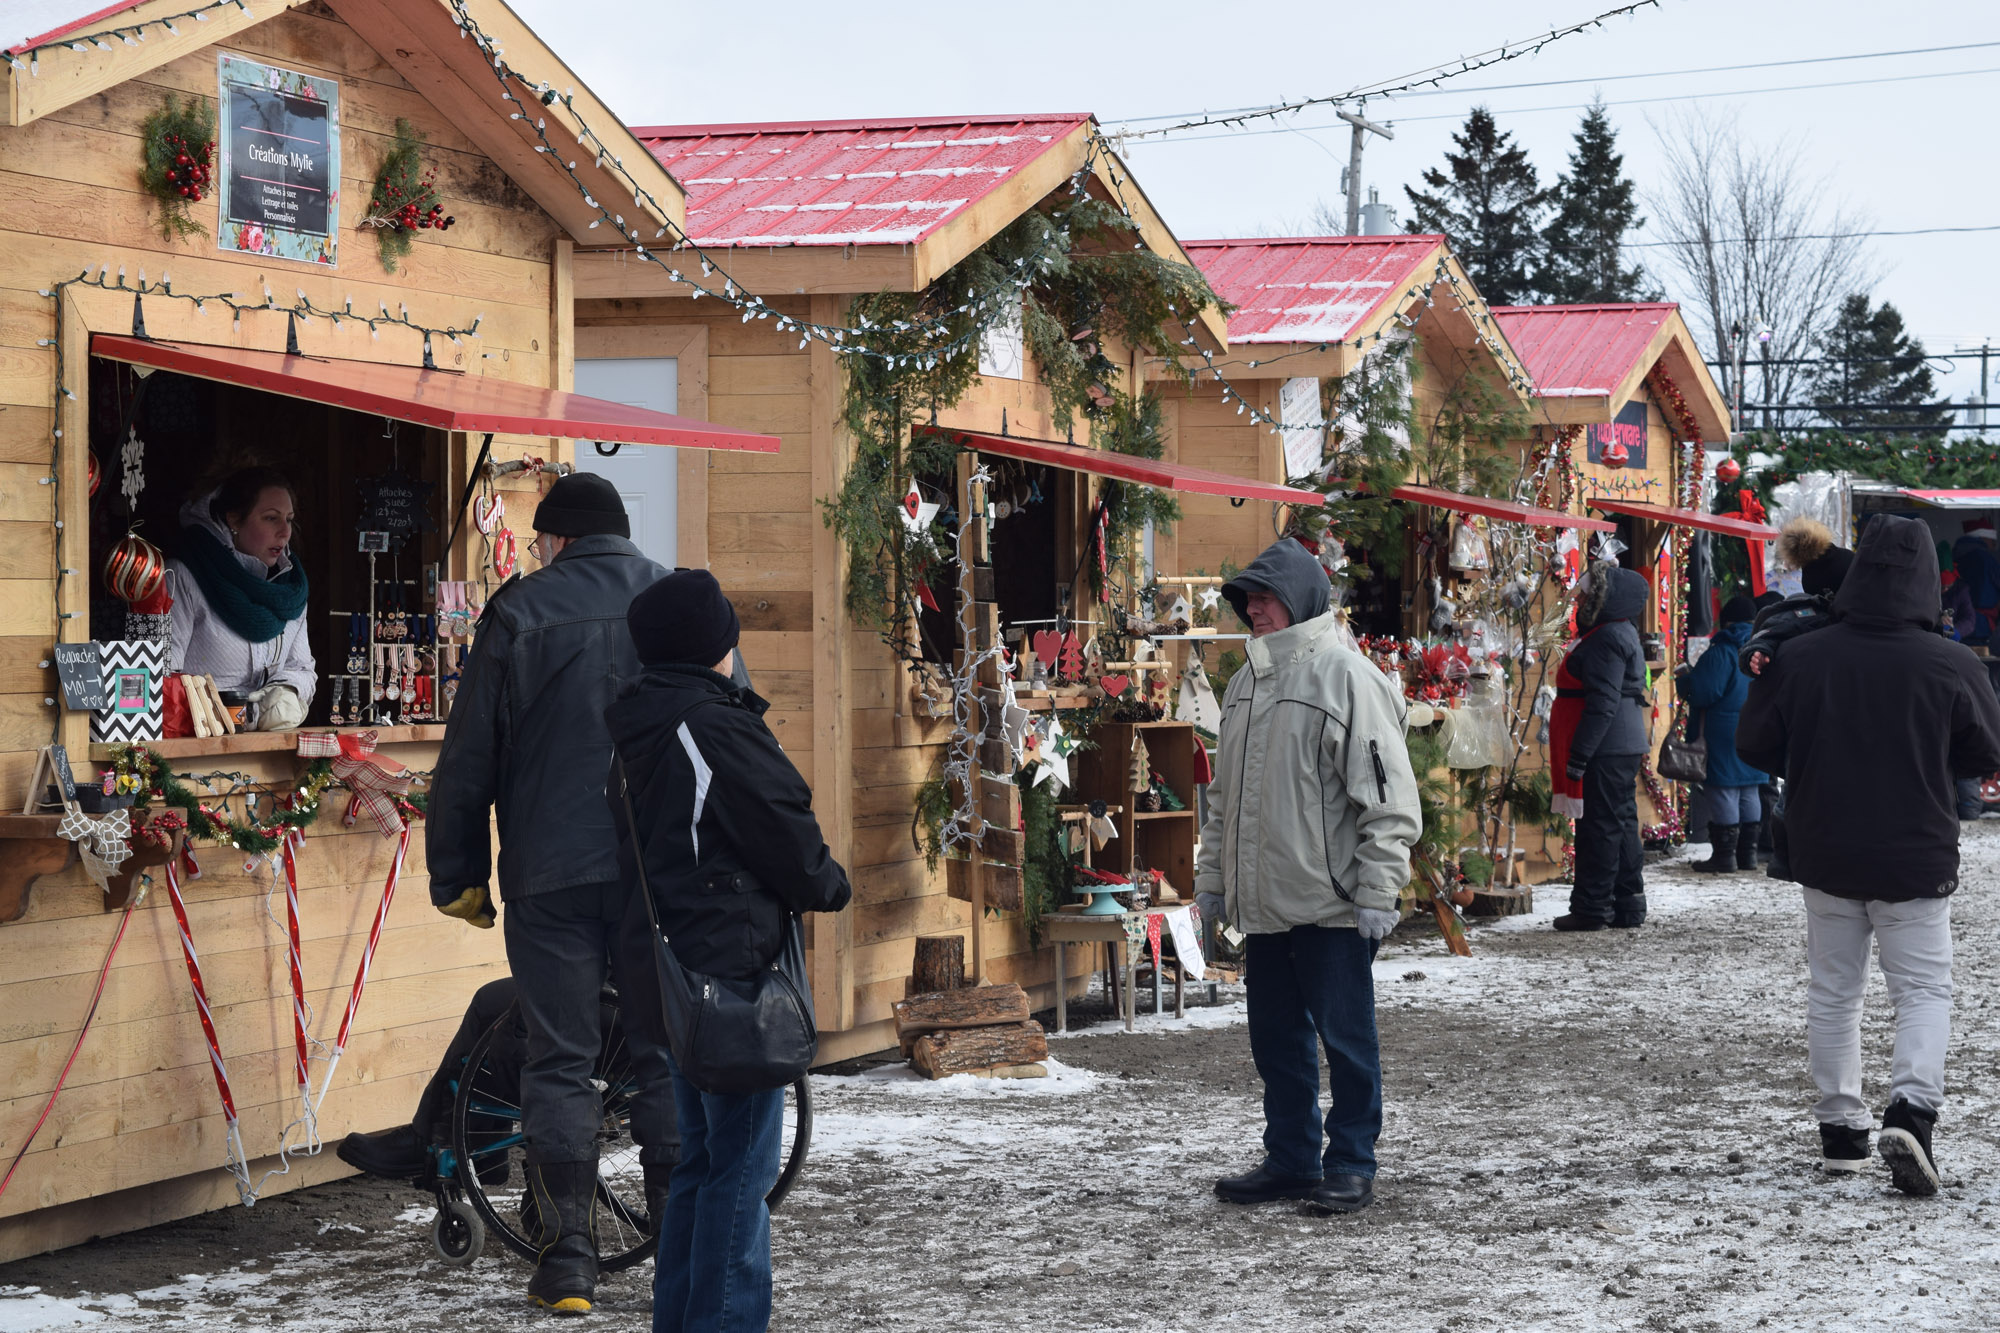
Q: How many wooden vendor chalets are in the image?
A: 4